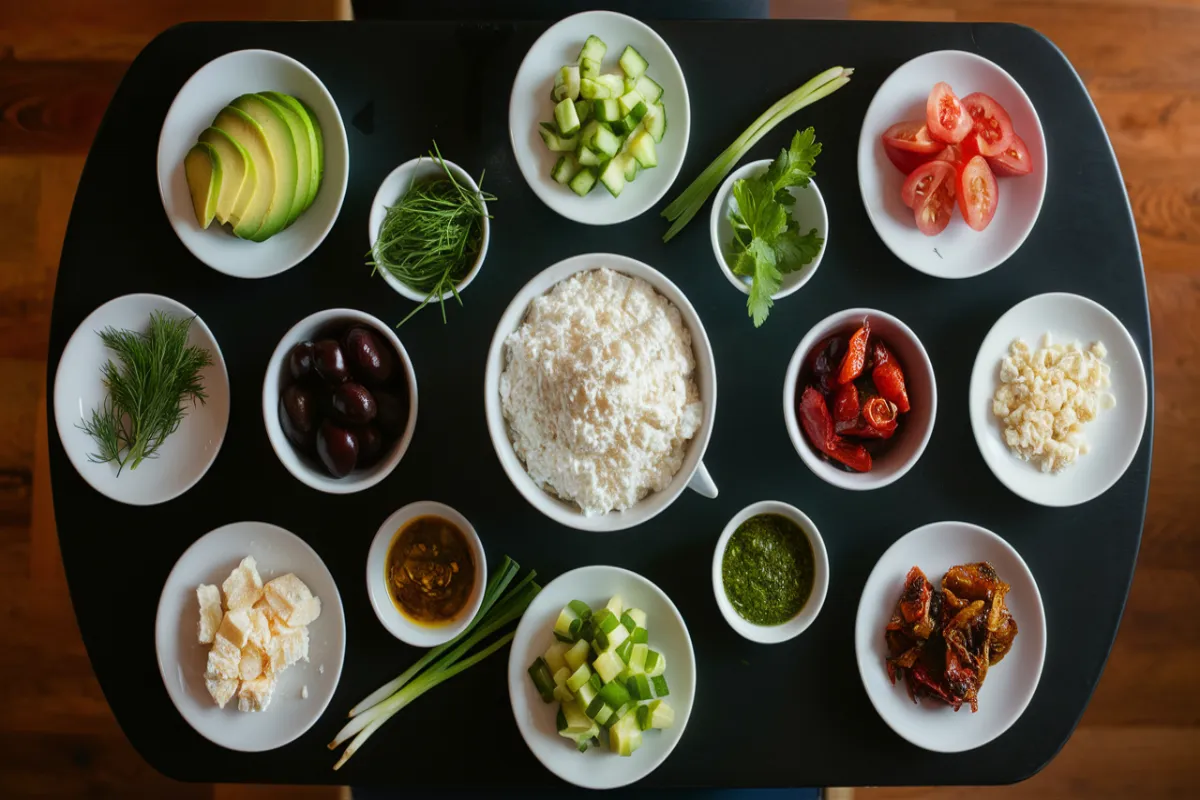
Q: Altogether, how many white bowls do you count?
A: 7